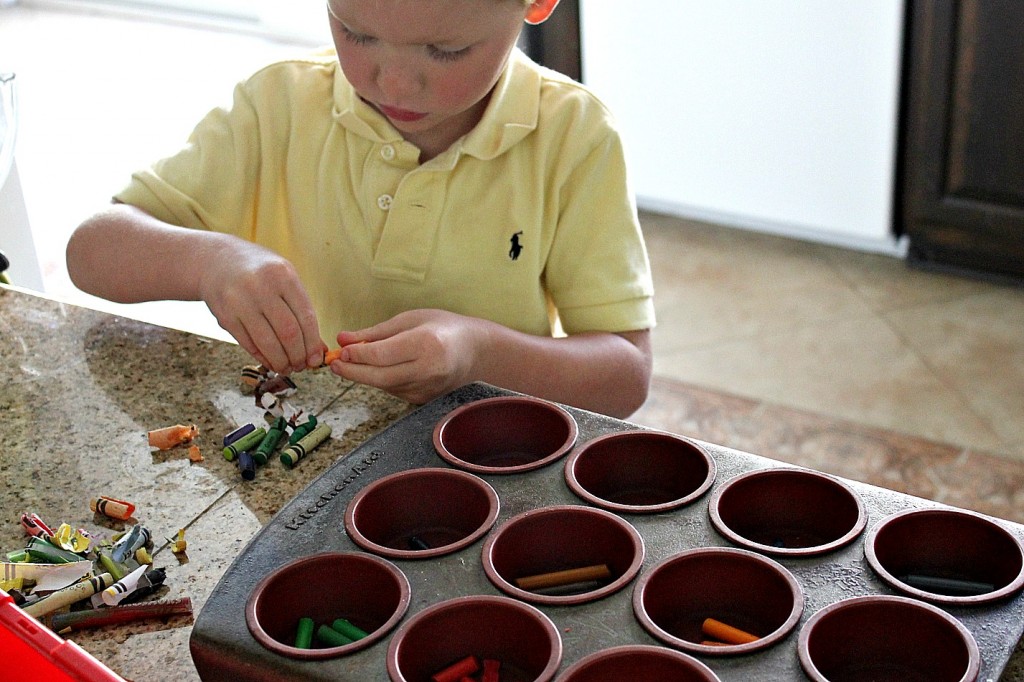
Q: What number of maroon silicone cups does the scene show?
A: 11